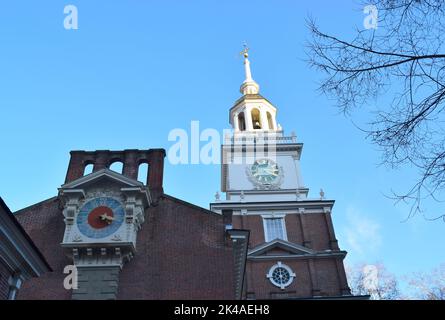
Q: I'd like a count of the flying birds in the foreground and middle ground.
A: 0